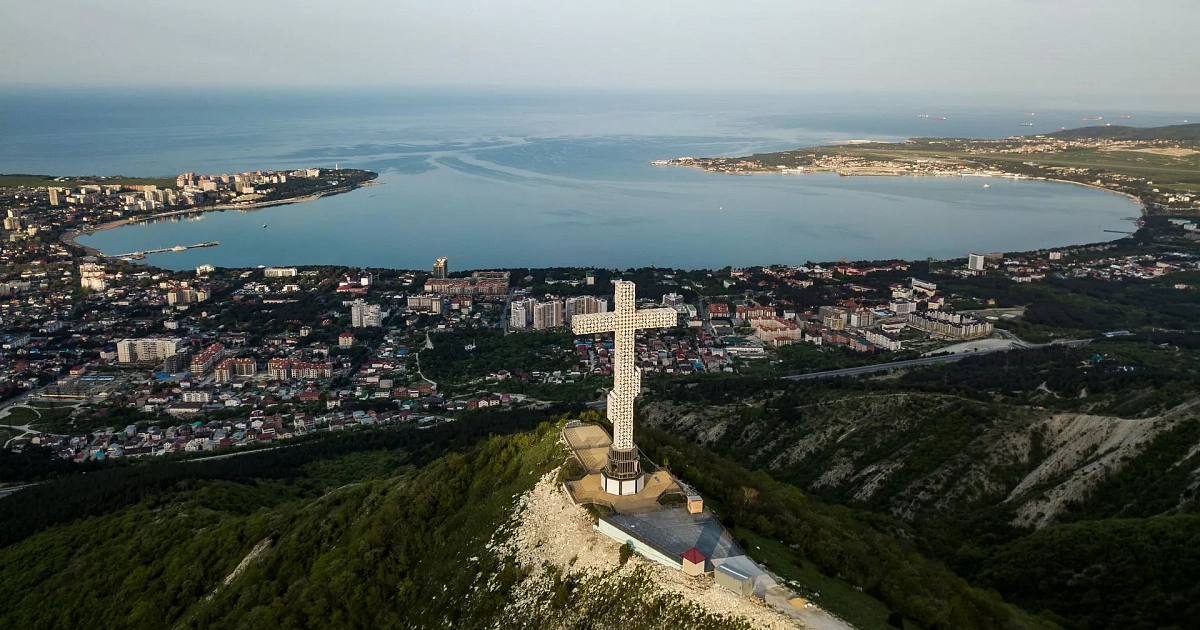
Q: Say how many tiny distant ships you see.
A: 9